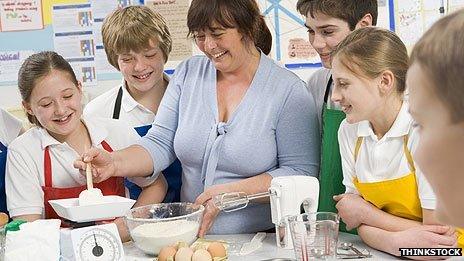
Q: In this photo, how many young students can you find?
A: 5